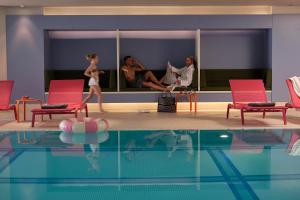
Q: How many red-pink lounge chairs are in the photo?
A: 4